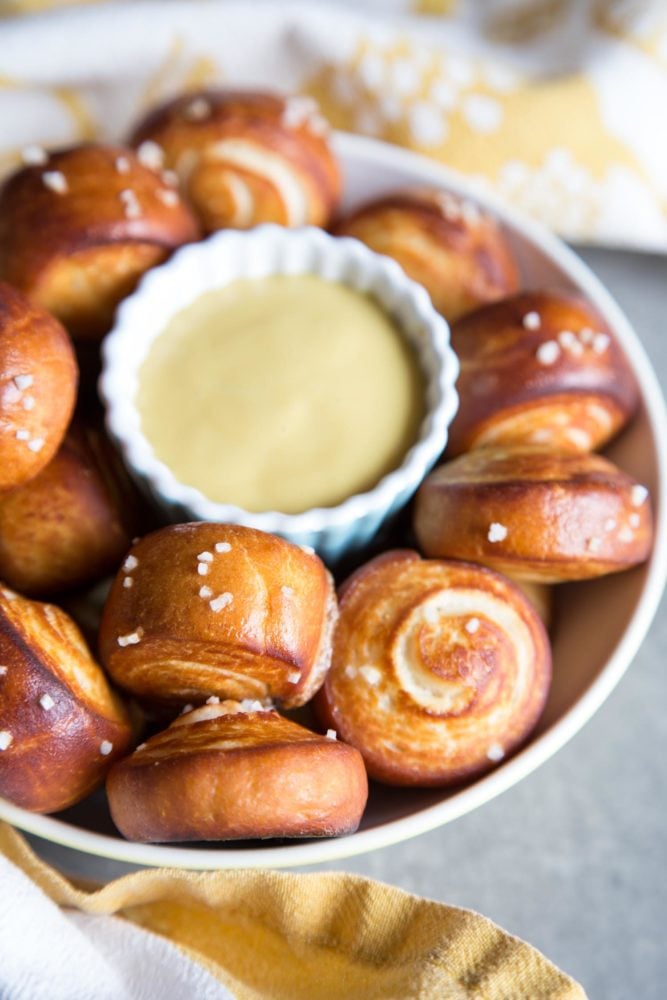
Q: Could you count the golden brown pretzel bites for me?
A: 11